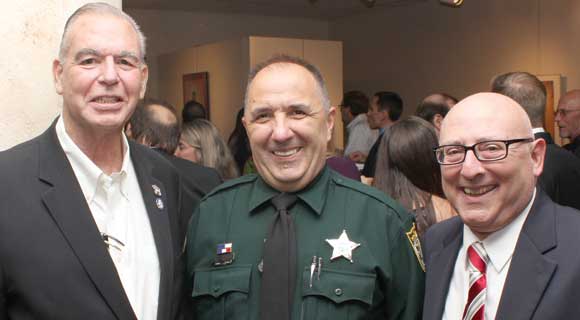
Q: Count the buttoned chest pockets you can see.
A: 2